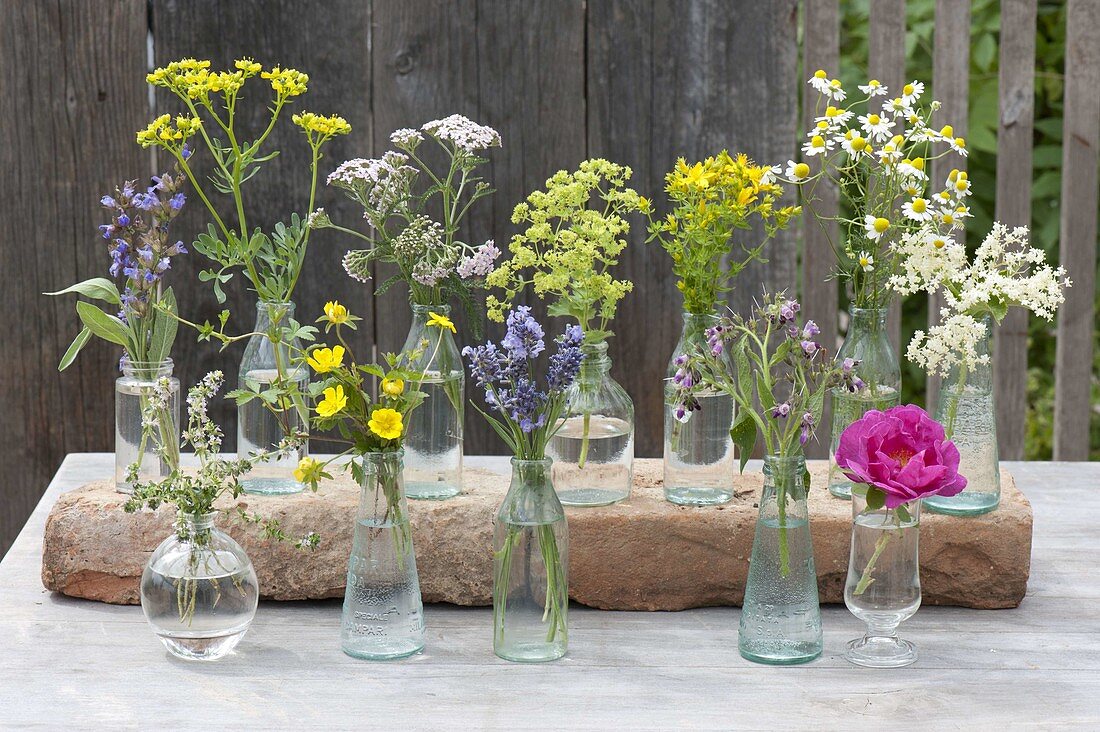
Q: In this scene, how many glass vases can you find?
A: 12